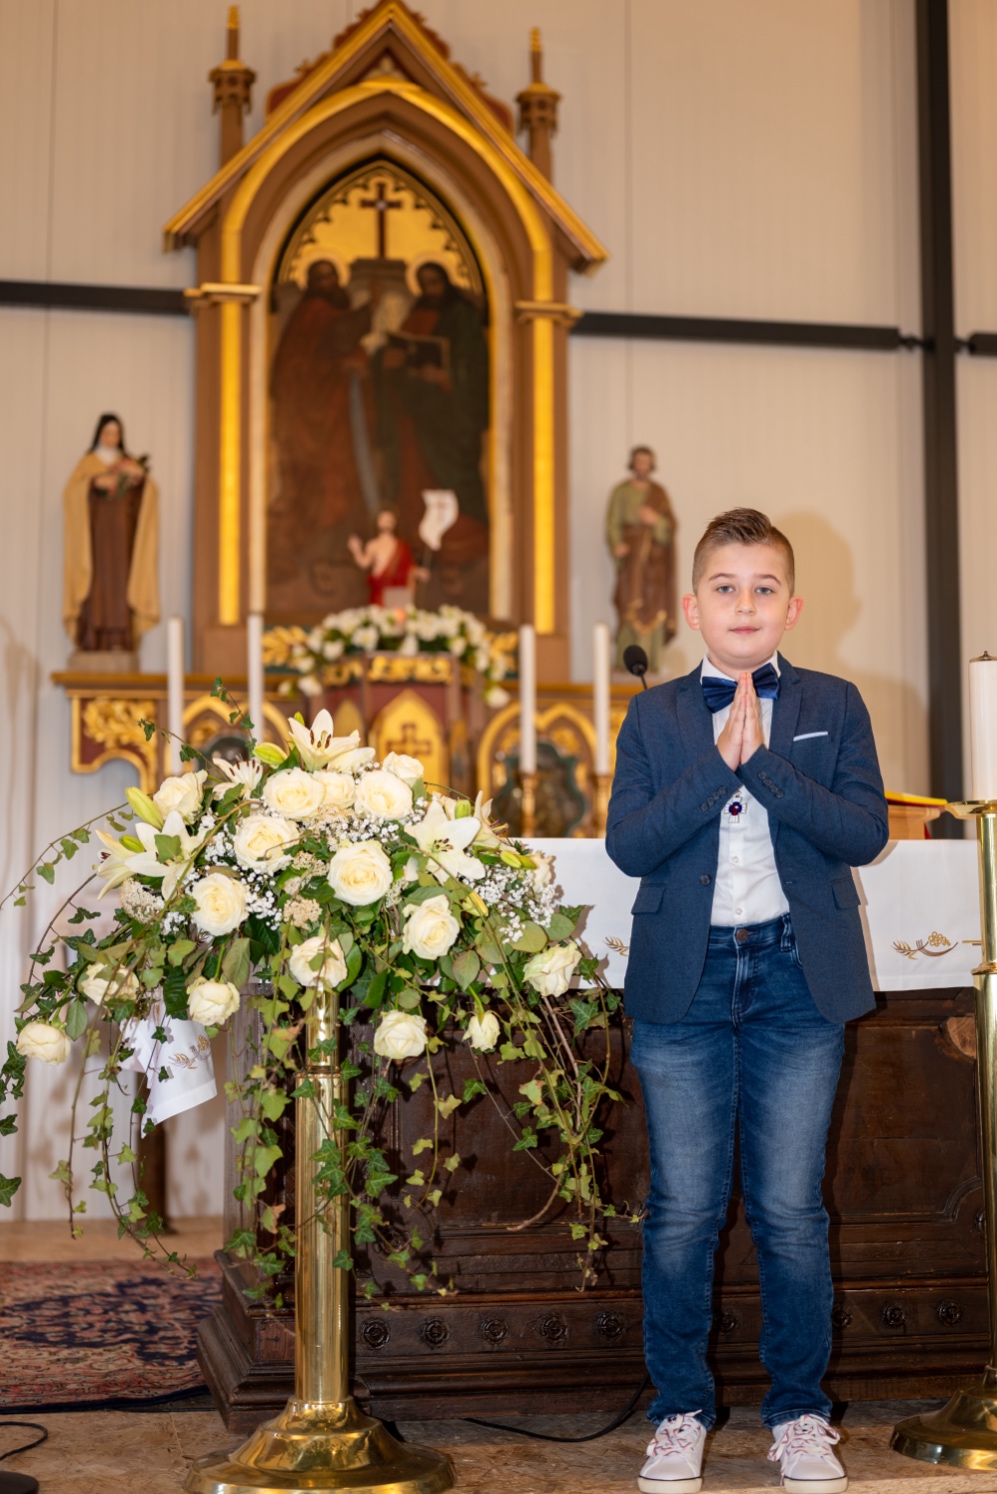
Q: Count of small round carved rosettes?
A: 9